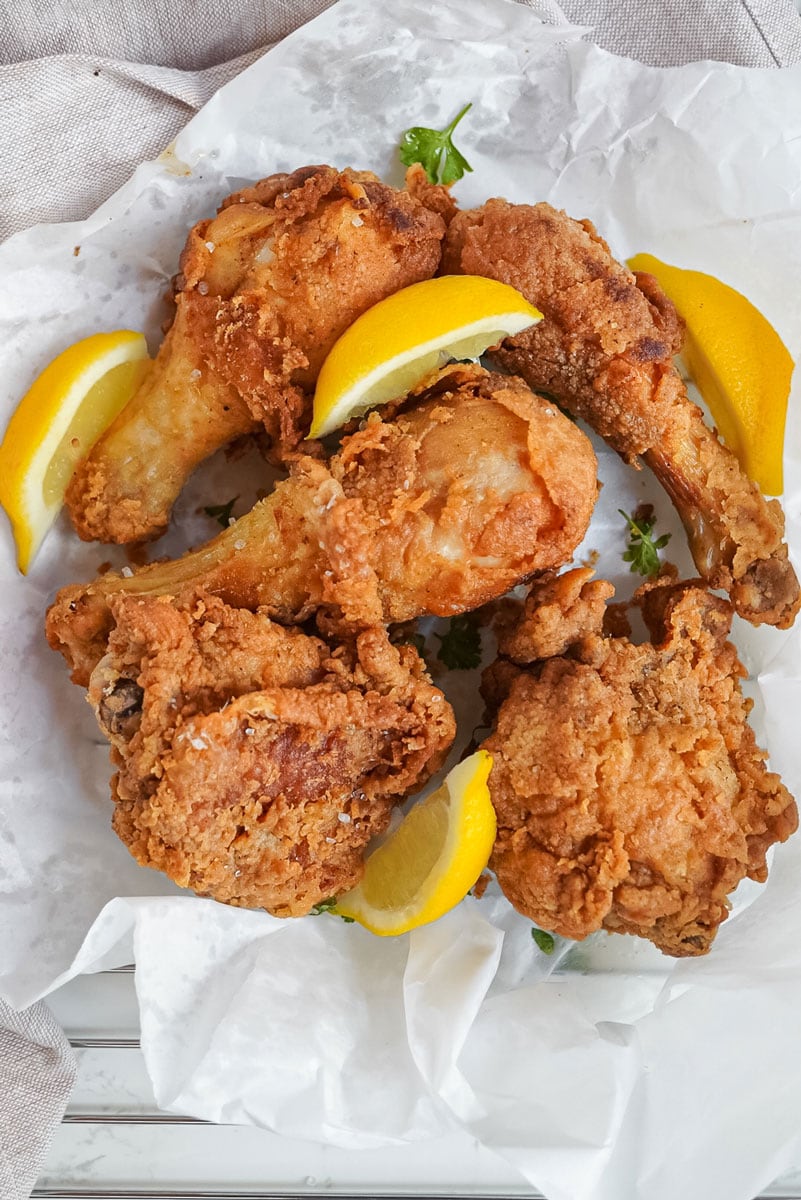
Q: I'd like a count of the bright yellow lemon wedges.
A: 4